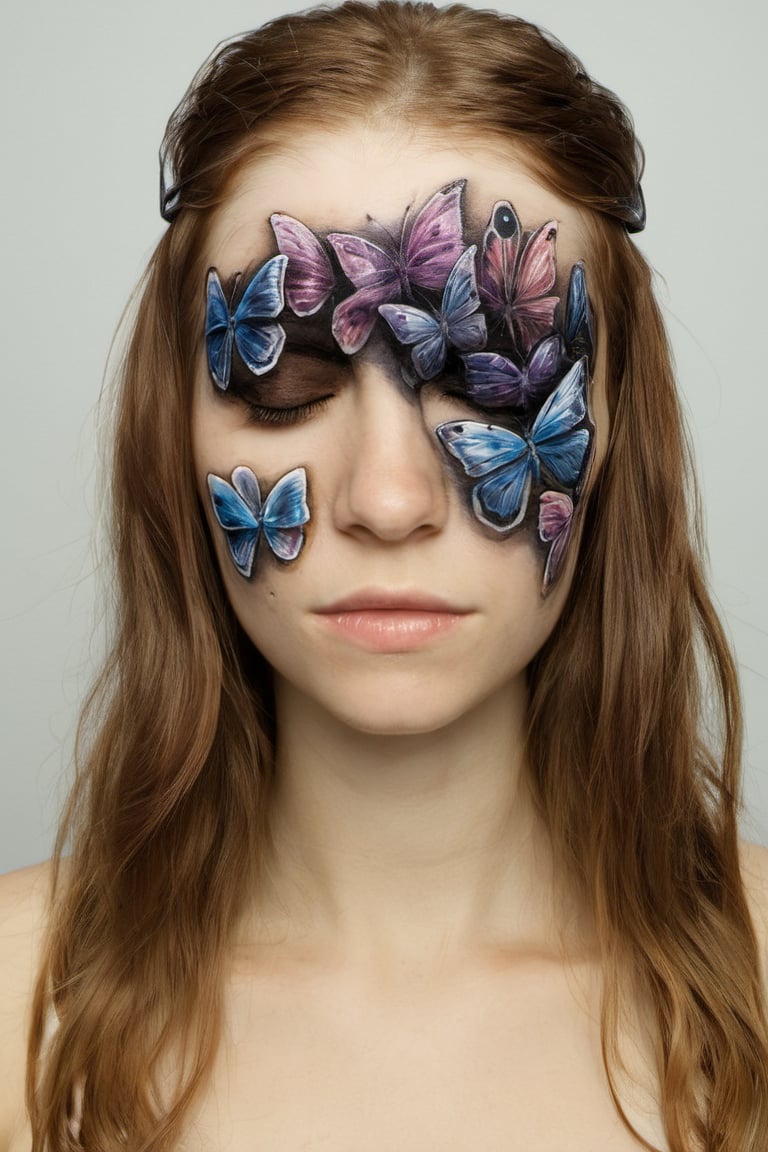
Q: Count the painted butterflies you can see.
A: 10